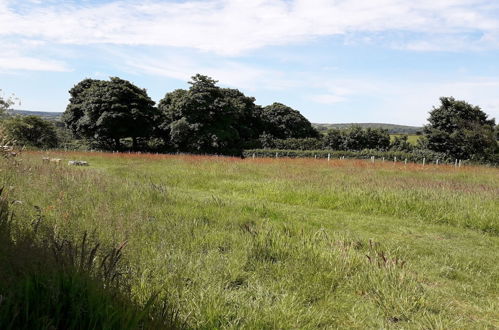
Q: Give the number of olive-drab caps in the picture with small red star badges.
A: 0